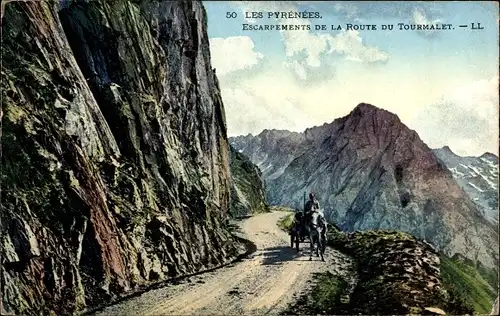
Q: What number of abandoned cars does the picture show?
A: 0